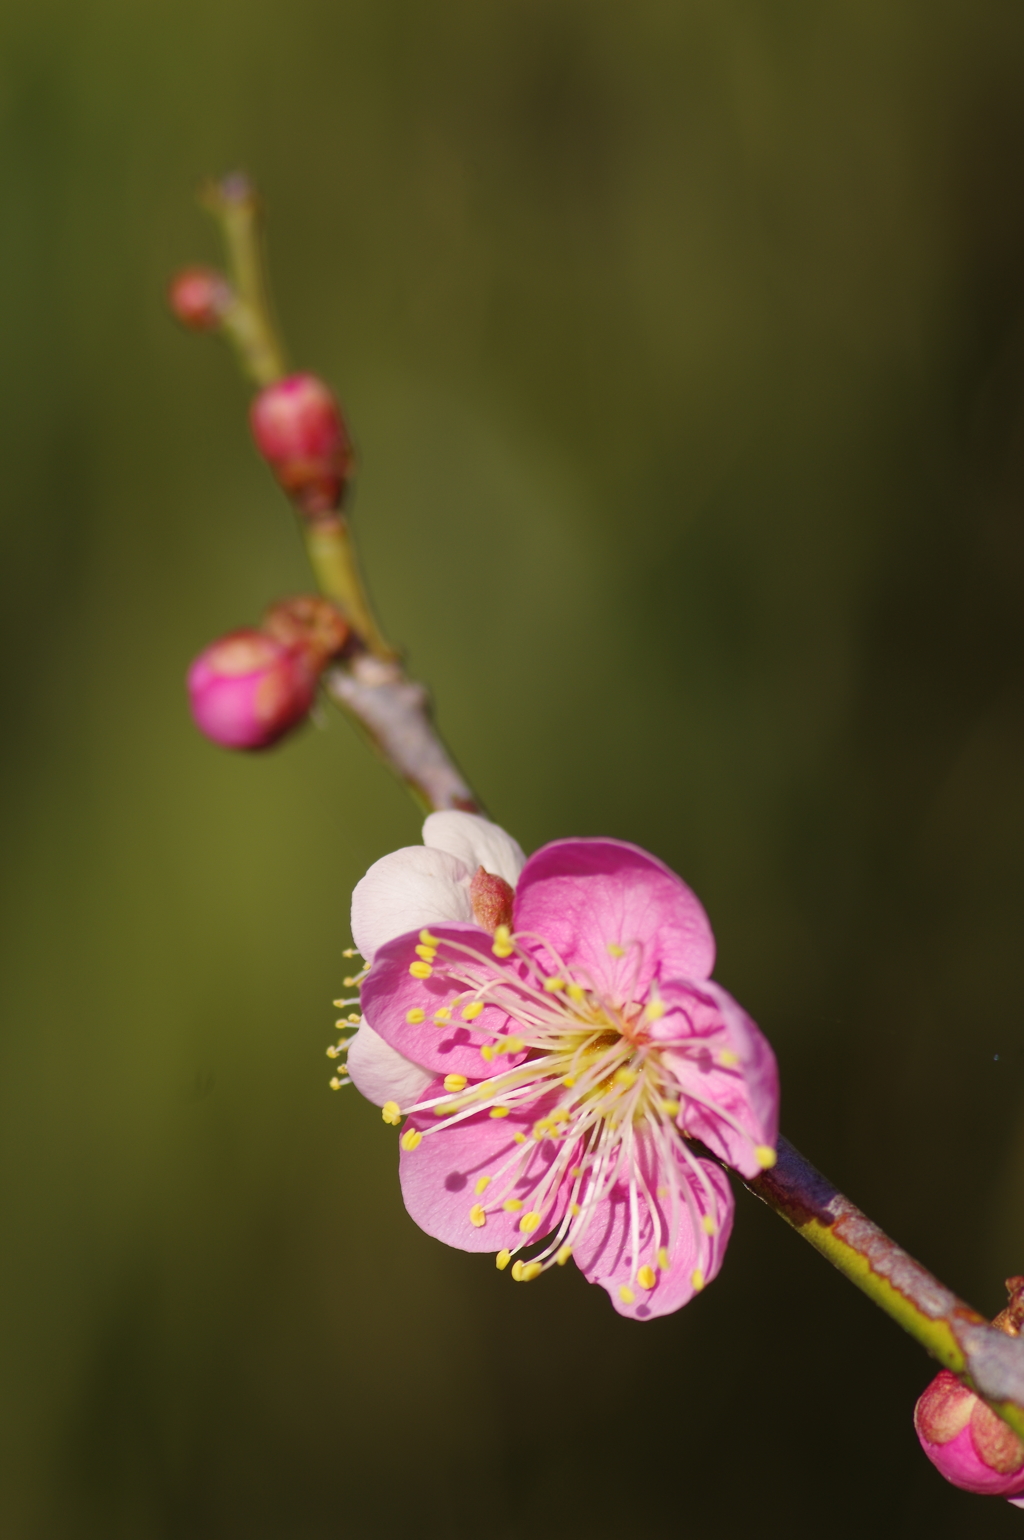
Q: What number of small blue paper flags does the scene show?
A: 0